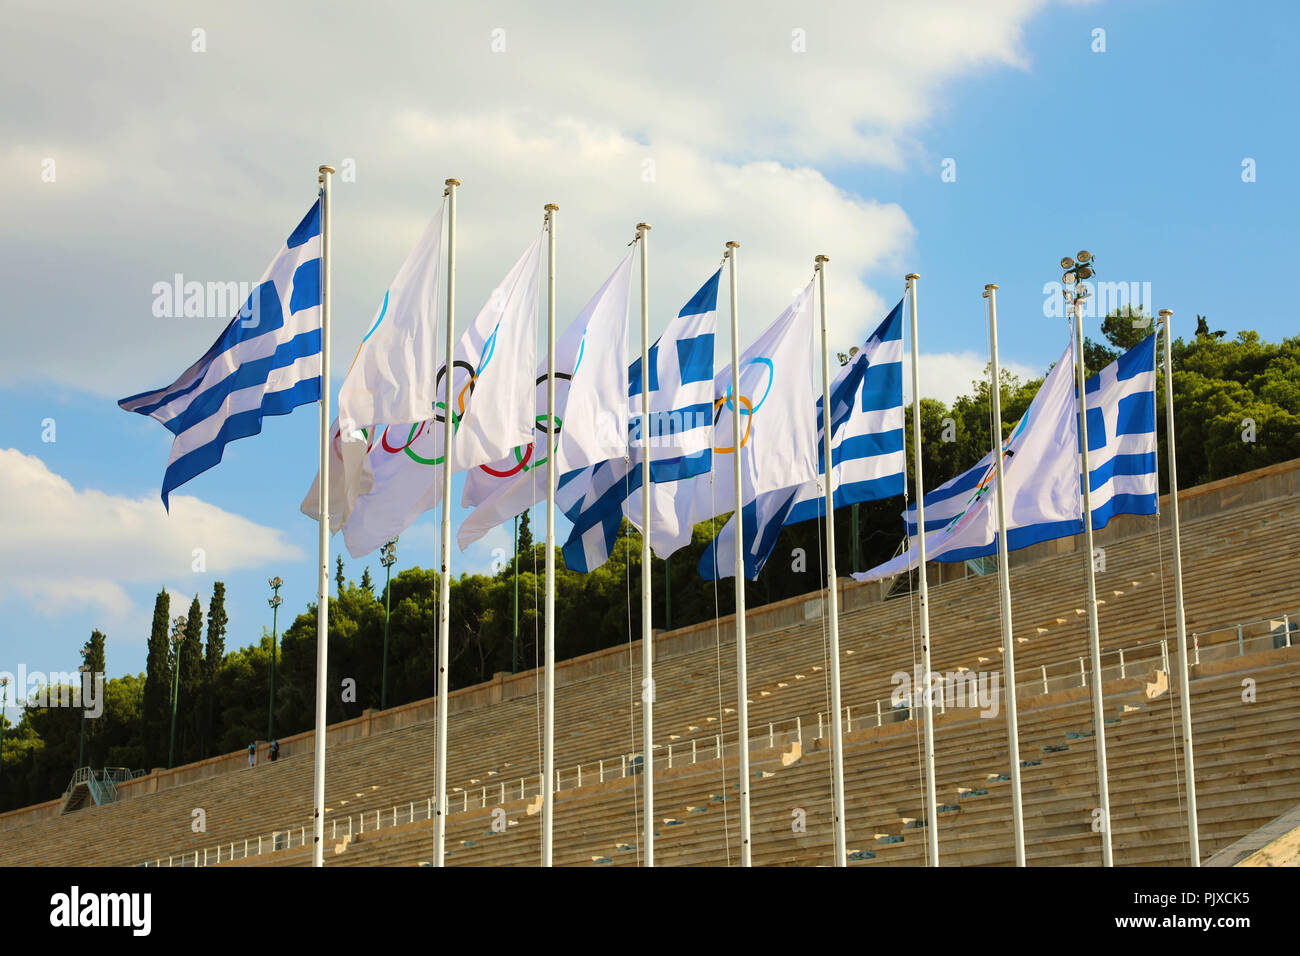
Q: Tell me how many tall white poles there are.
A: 10